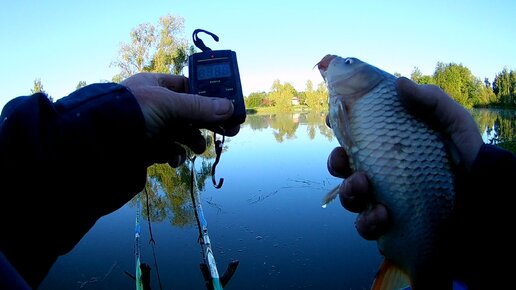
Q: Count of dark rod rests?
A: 2